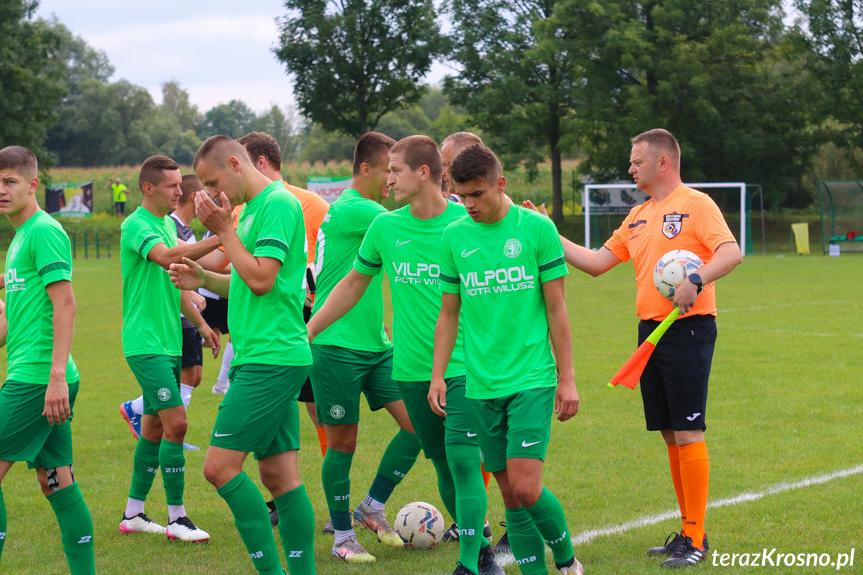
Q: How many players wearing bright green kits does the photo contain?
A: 6